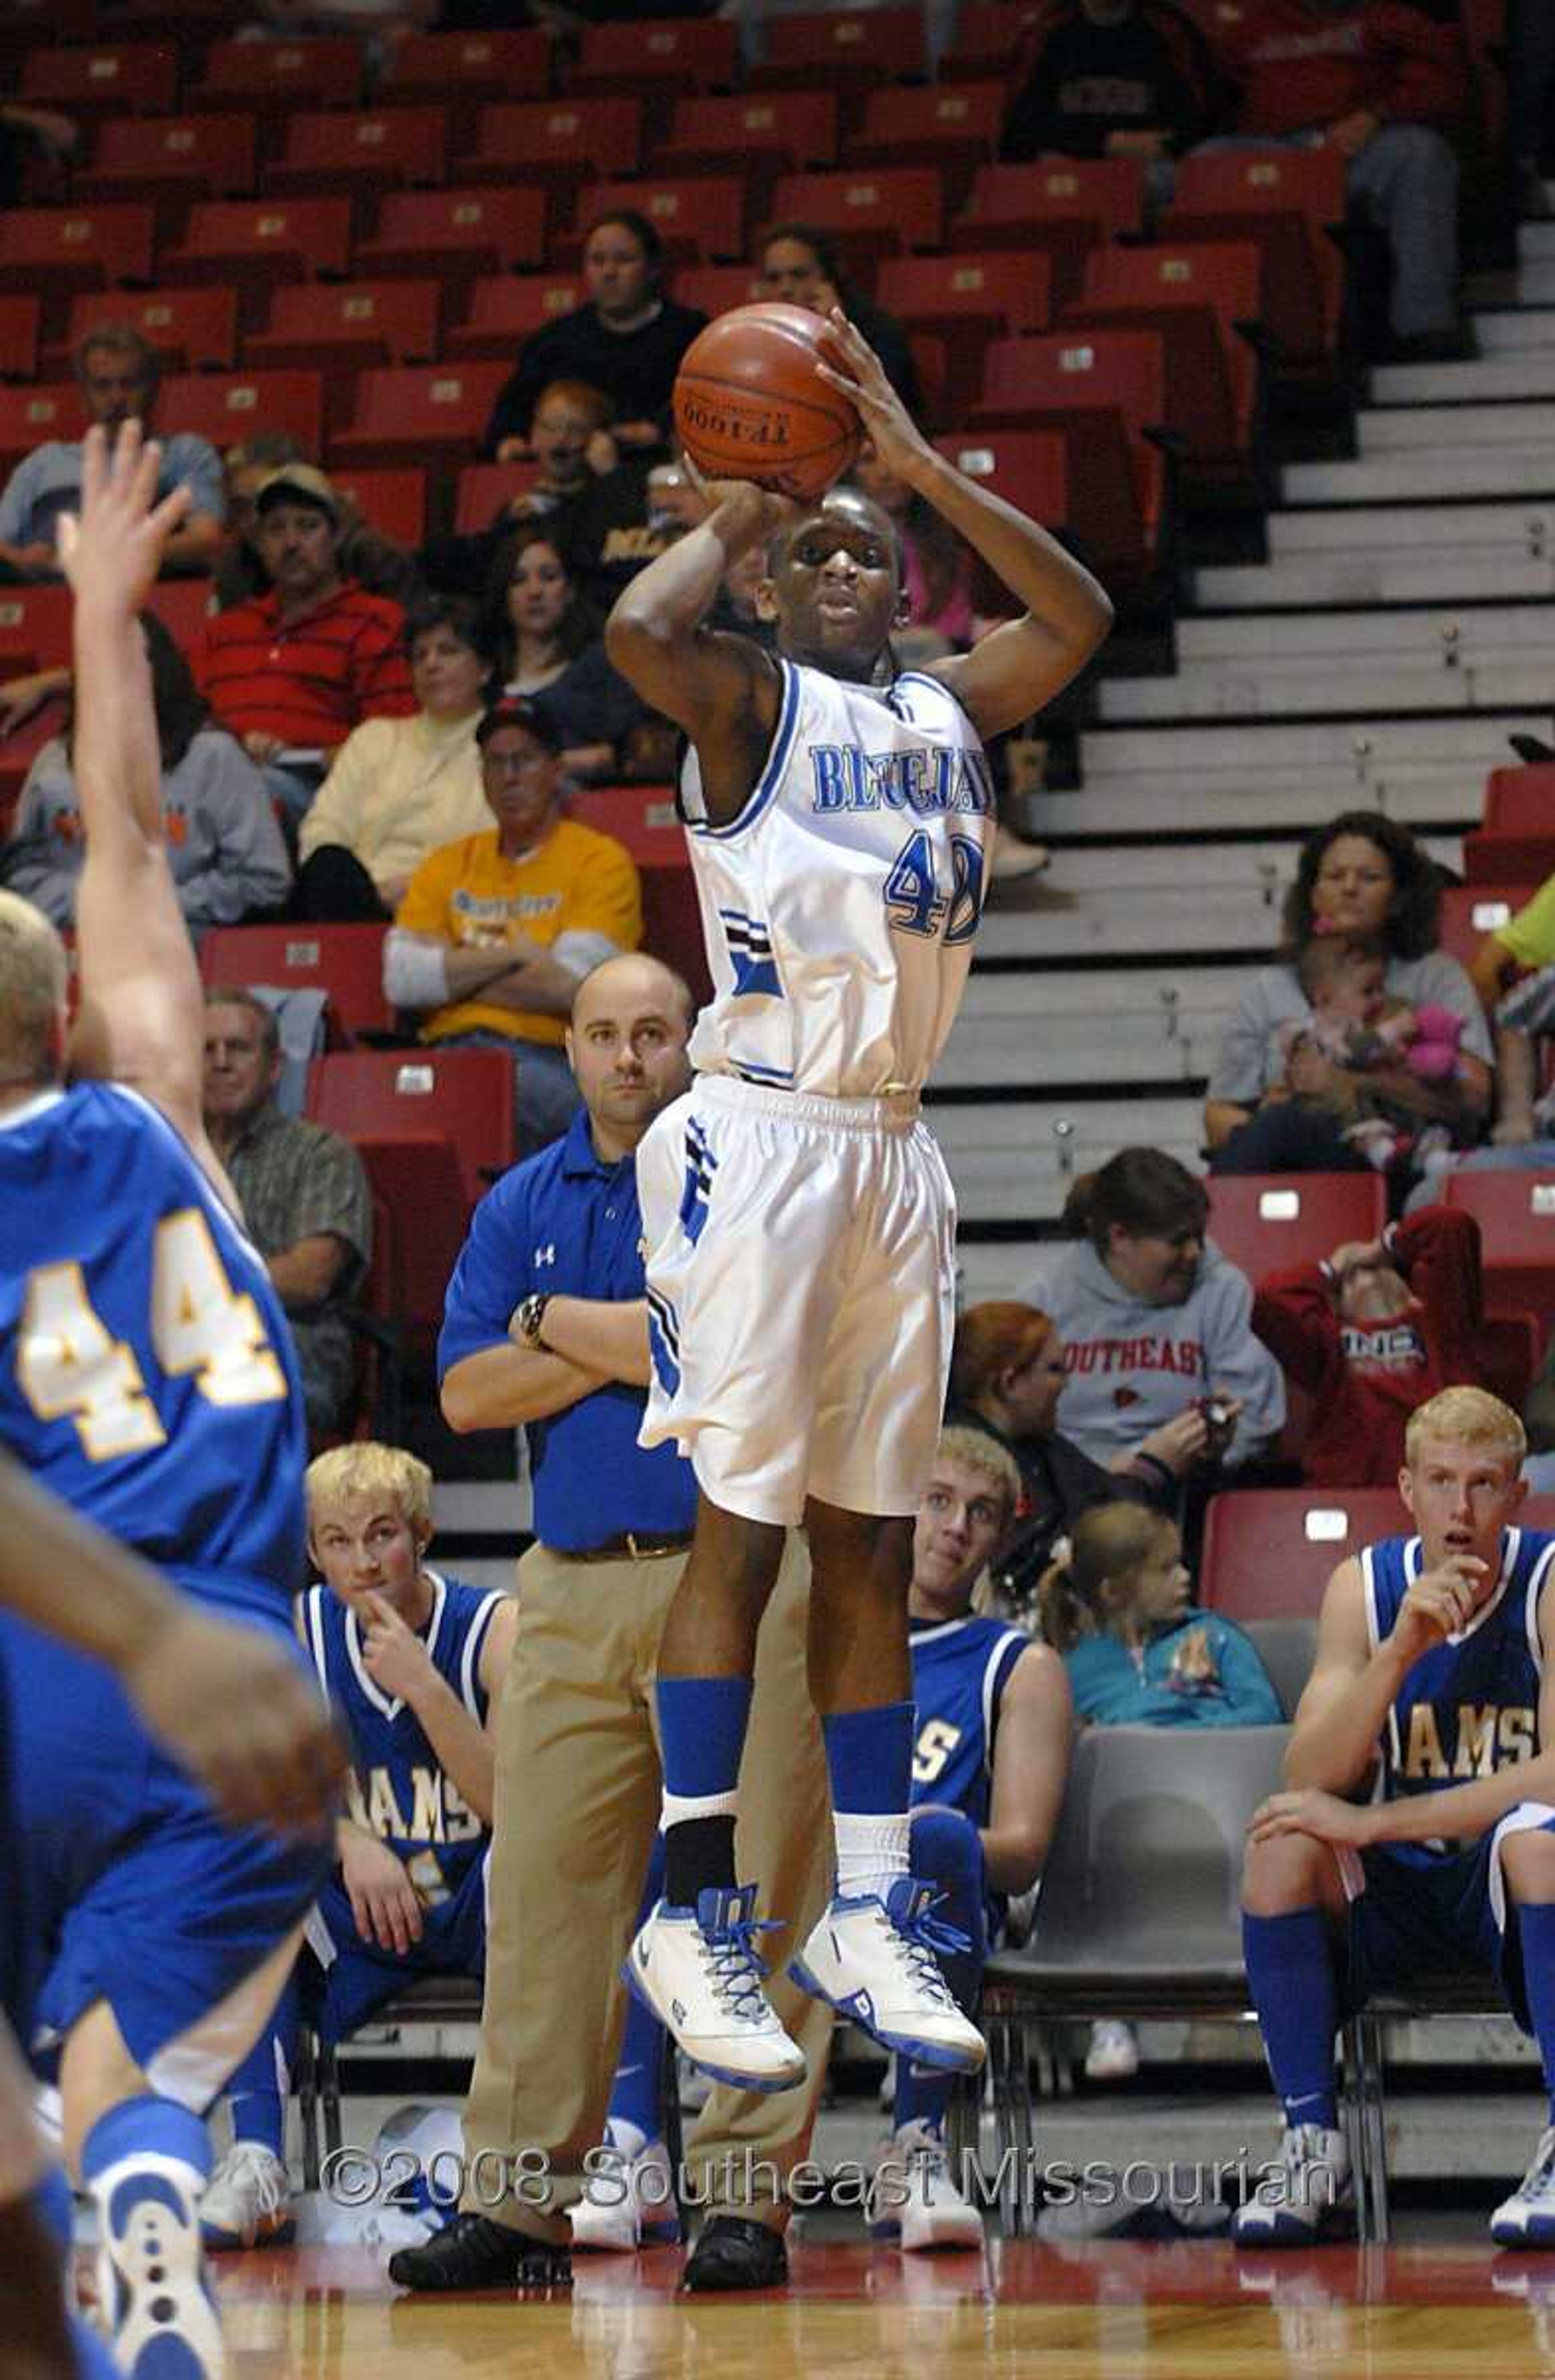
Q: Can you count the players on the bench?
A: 3